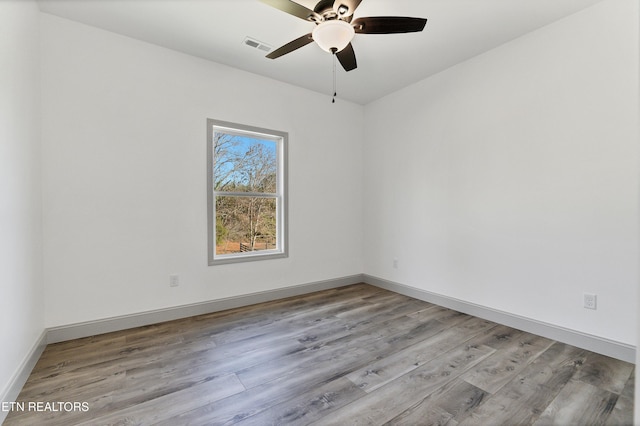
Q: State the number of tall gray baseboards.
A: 3